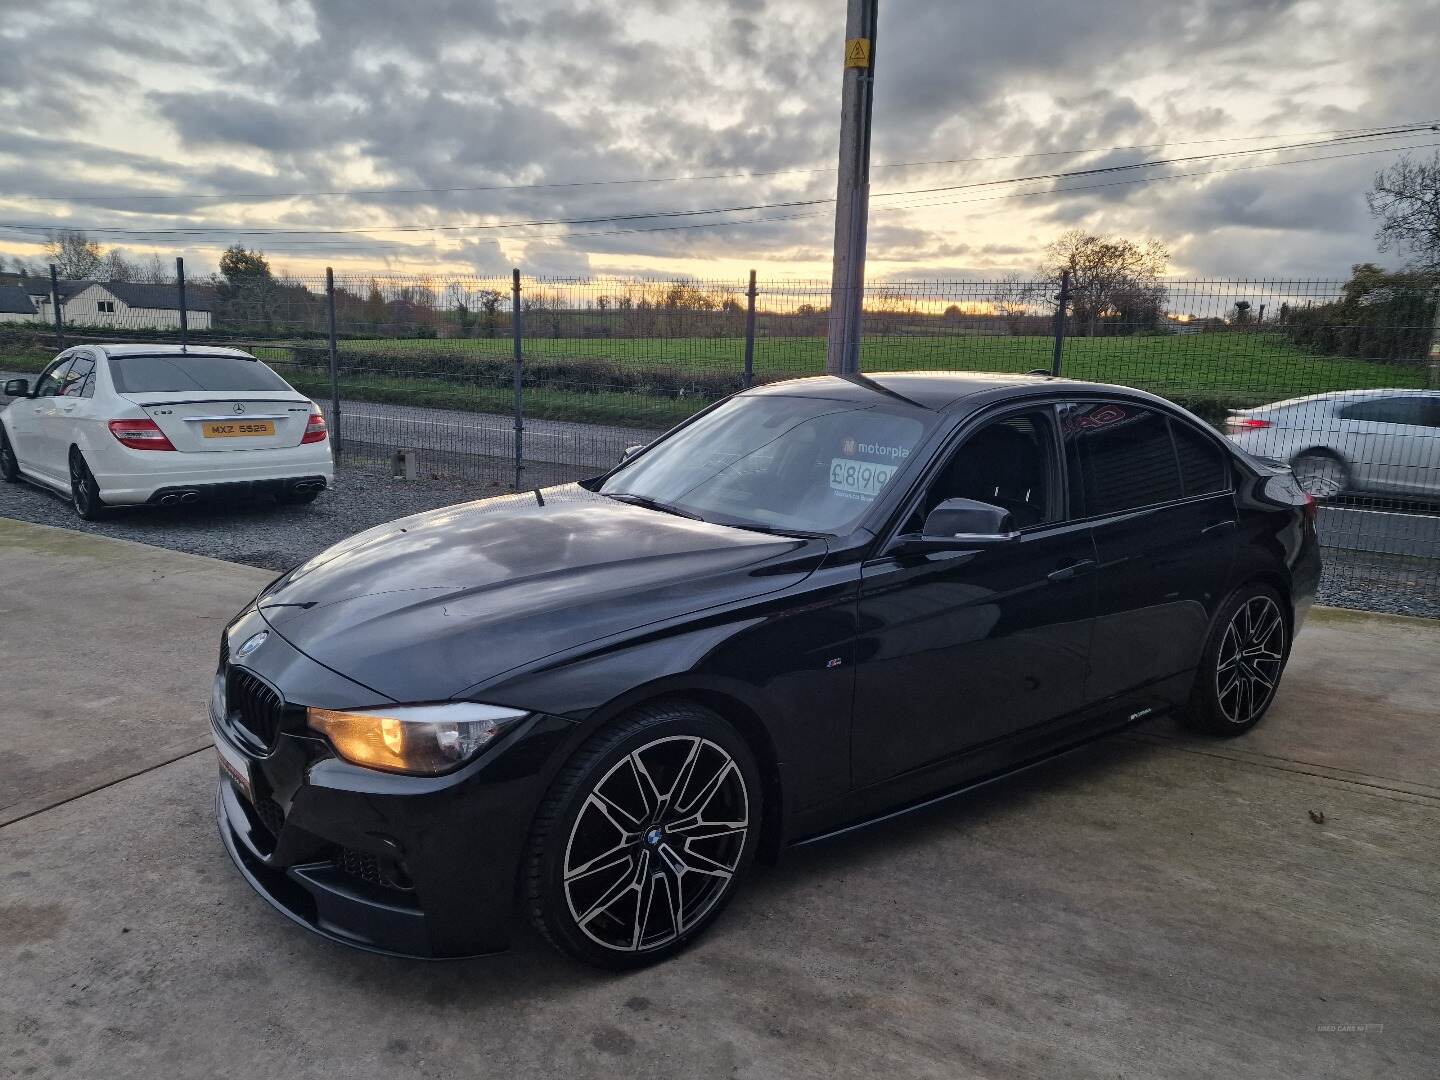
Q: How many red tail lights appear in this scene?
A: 4